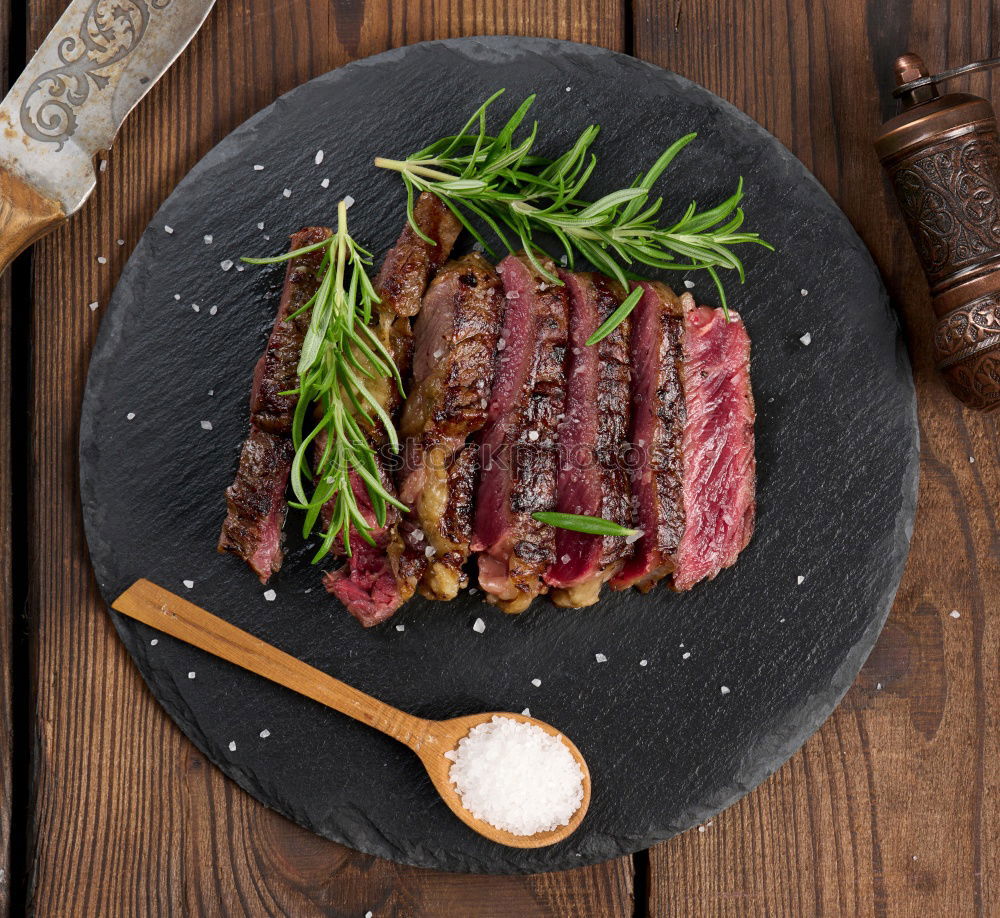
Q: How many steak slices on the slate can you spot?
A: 7